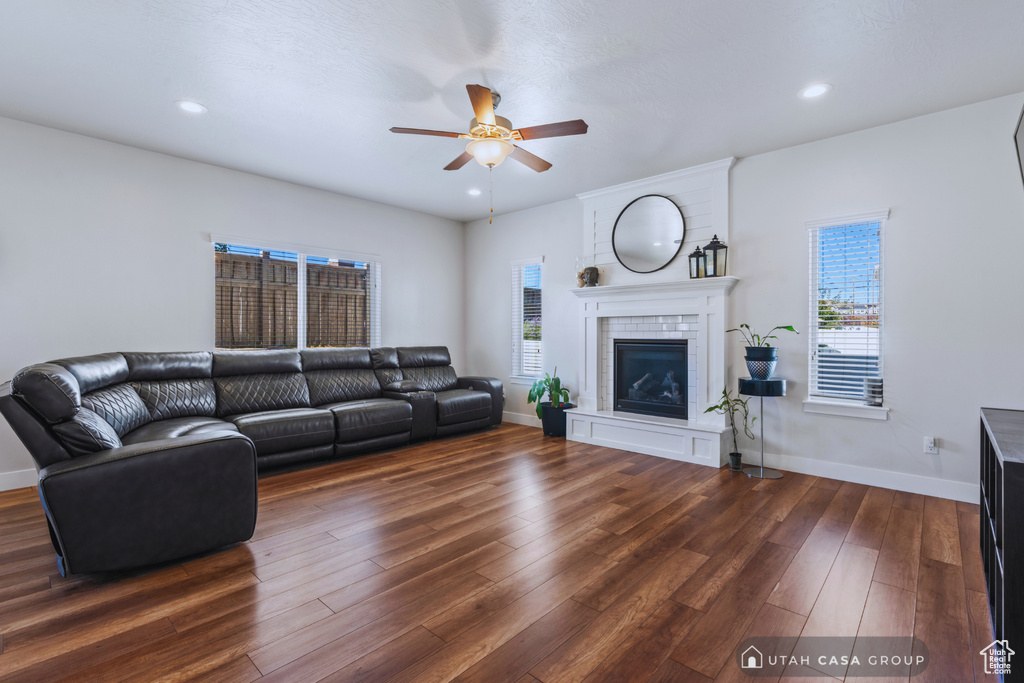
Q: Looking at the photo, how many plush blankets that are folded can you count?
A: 0